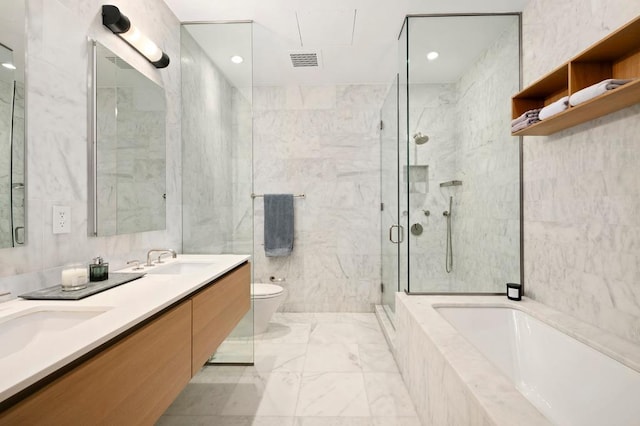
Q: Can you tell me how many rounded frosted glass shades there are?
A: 1